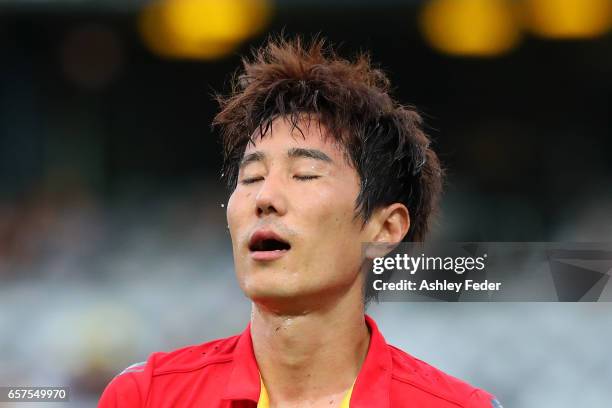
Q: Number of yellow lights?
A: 3